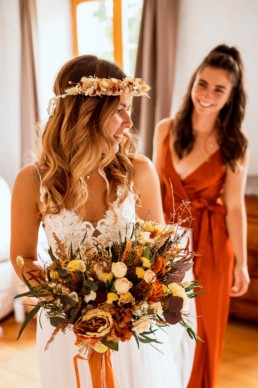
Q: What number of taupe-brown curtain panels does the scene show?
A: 2